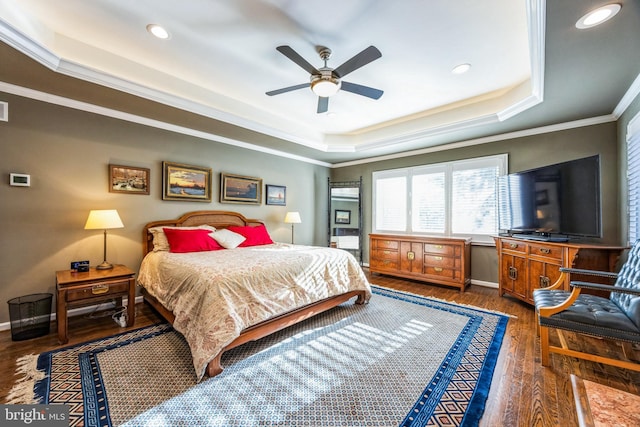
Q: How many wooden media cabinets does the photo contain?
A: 1